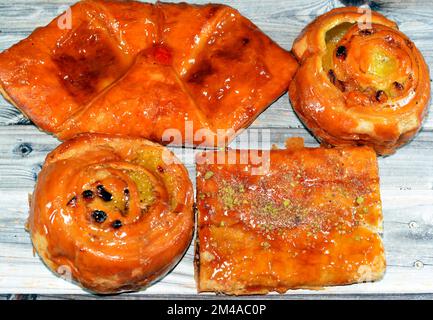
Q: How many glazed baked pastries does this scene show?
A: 4